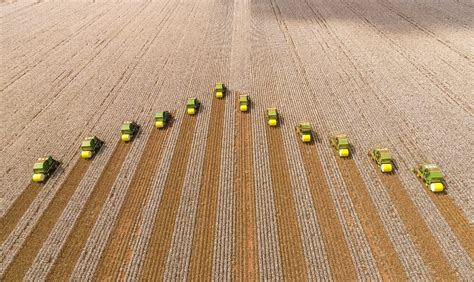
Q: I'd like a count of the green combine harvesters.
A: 12